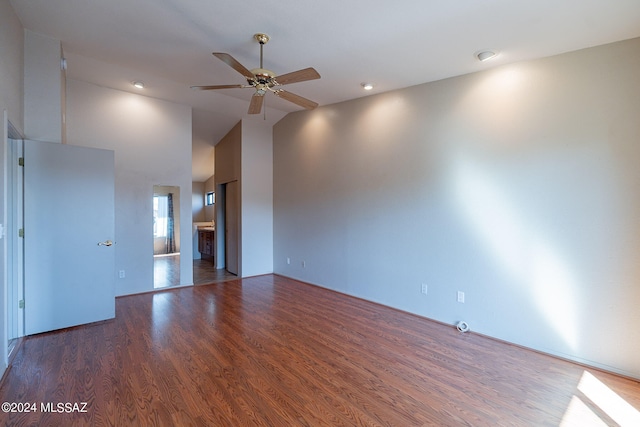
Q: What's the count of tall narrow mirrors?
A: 1